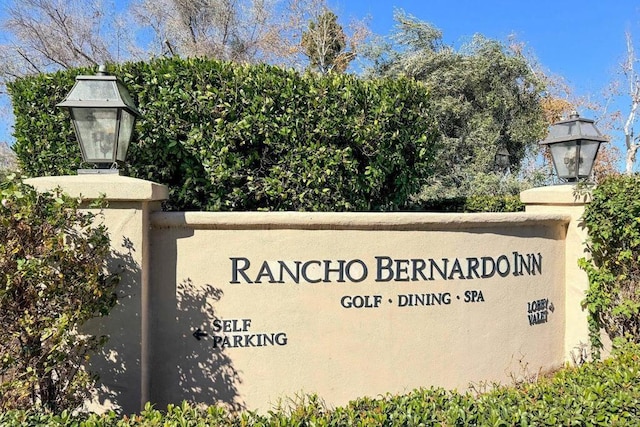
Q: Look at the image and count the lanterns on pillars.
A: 2